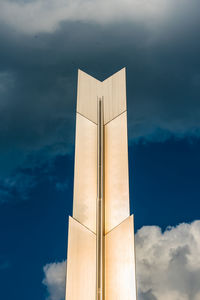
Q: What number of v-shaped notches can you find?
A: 3